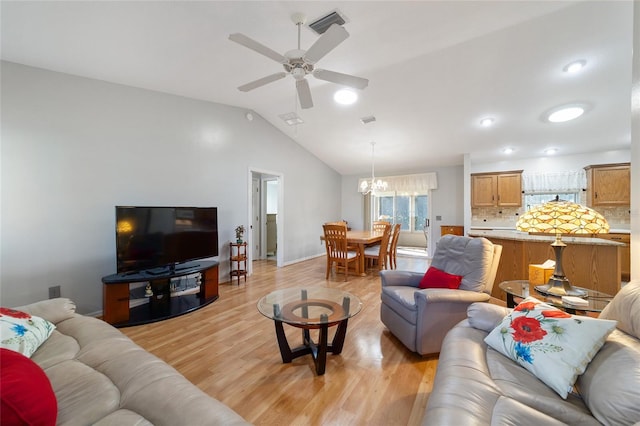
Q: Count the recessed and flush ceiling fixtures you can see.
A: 6